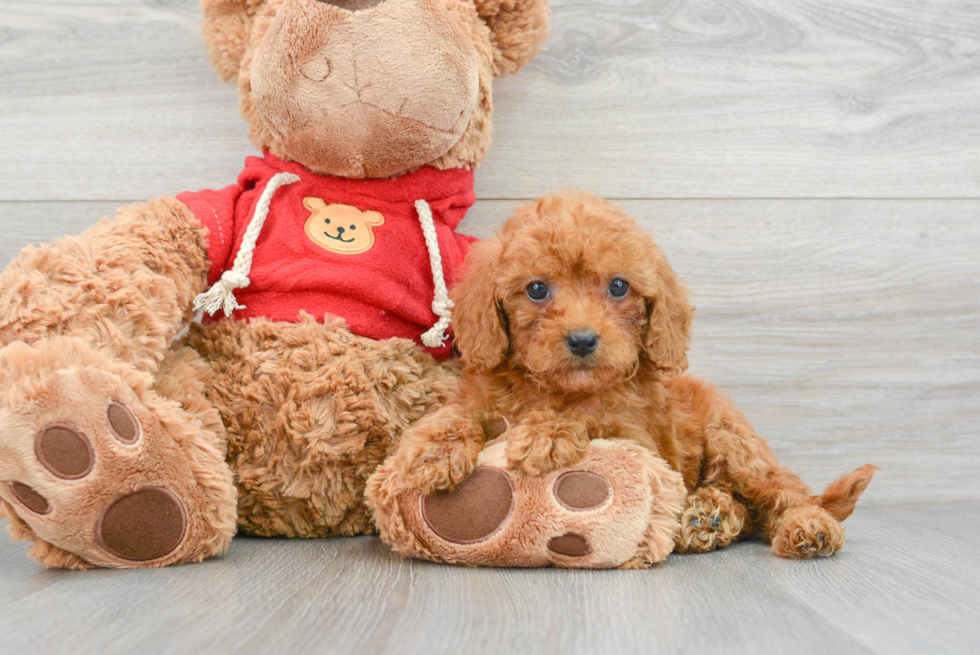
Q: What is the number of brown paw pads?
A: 7